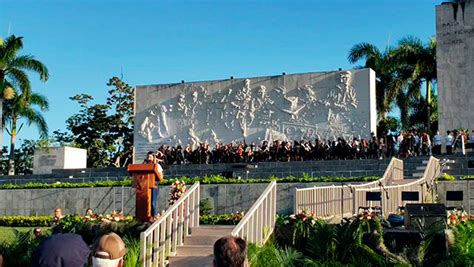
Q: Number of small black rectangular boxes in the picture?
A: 3